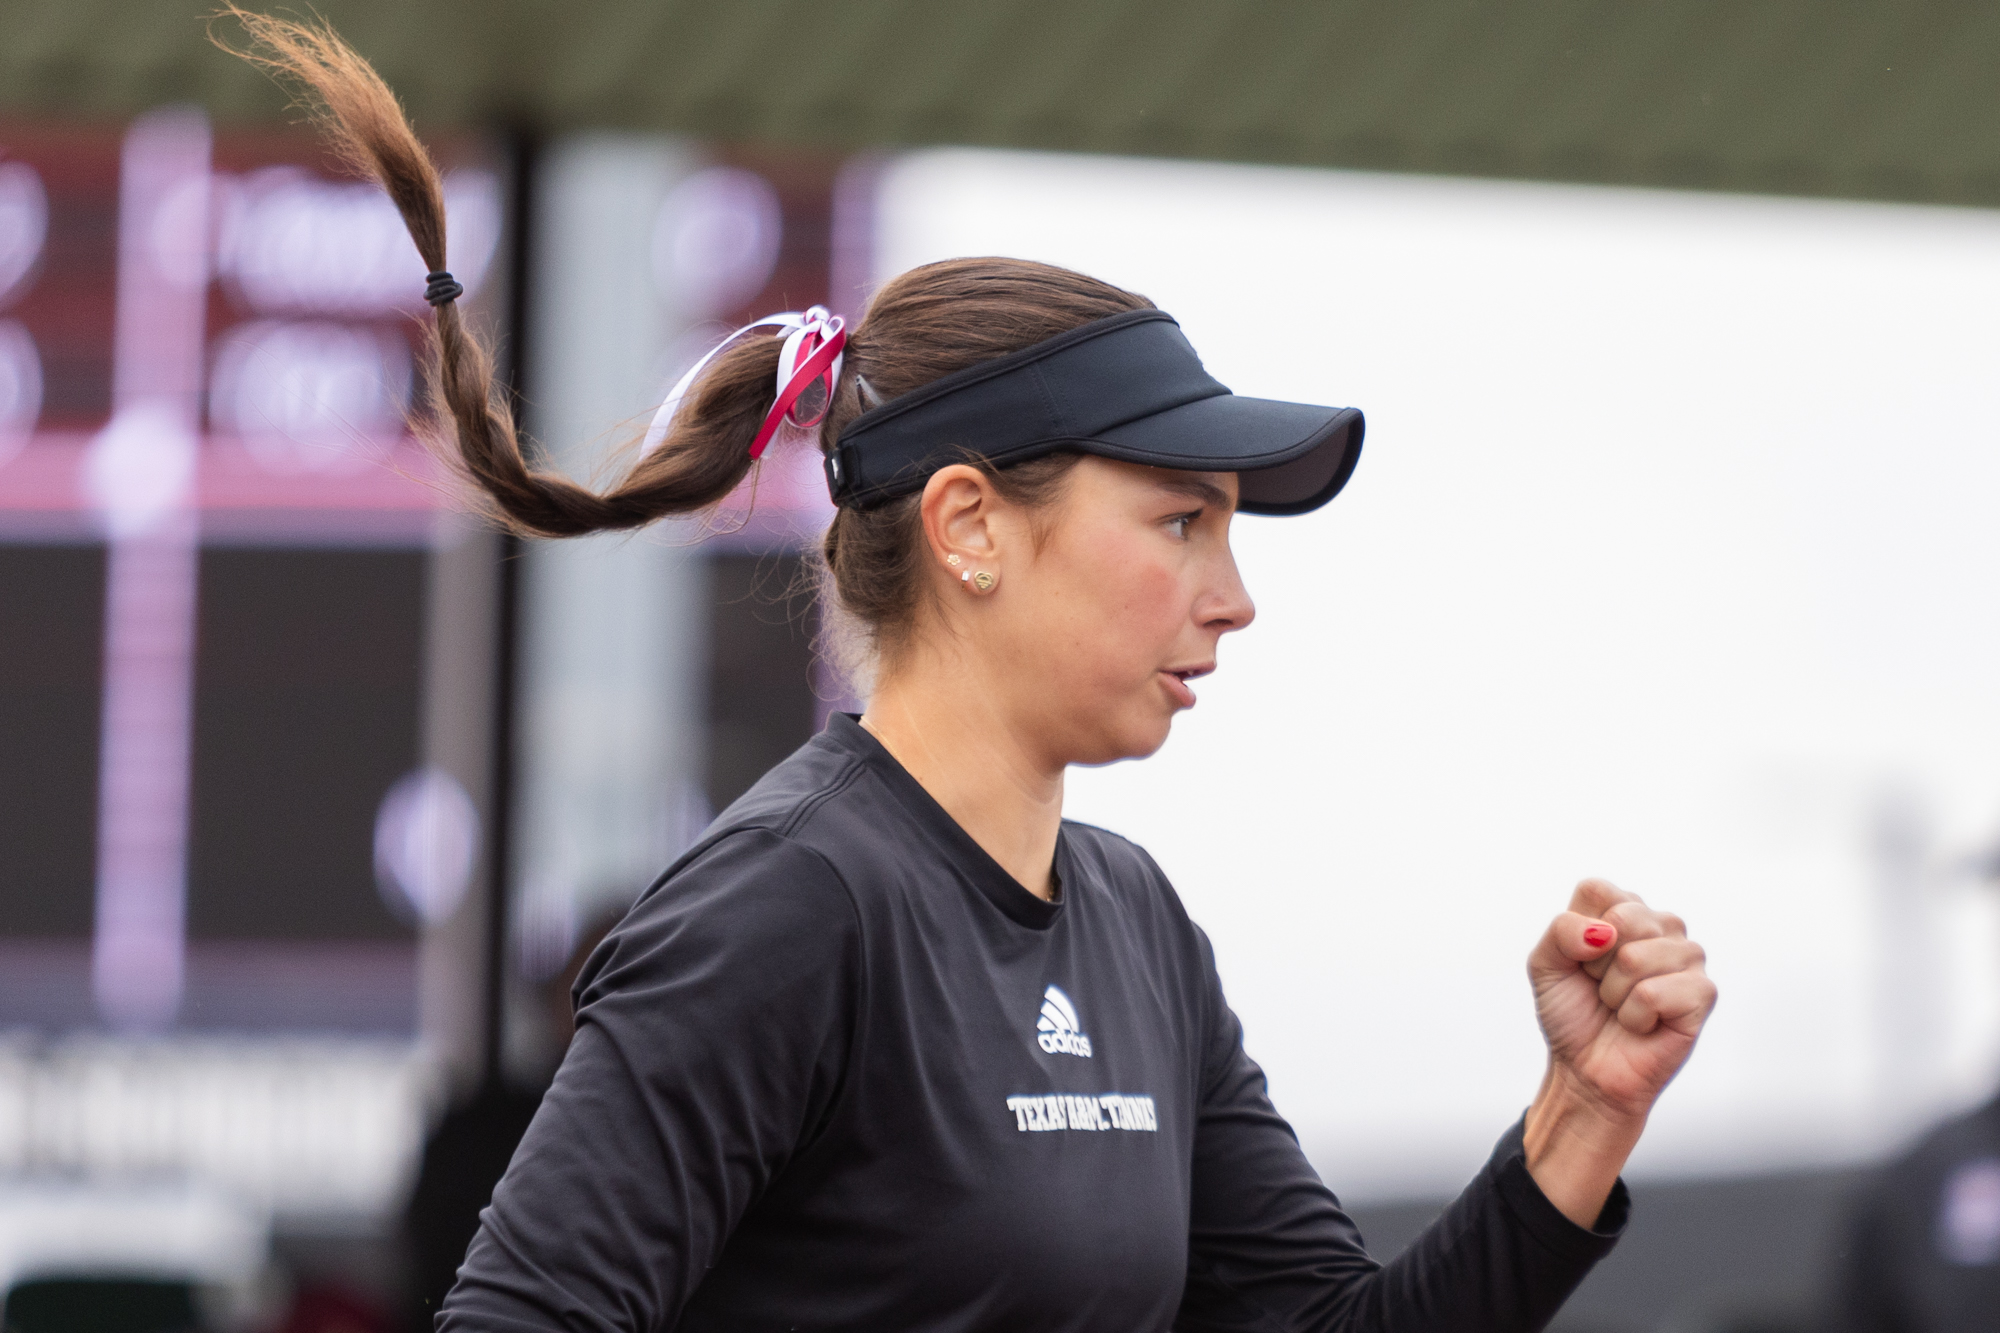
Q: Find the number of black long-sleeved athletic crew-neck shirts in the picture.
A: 1